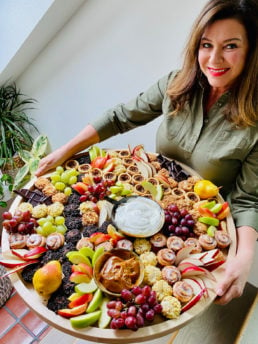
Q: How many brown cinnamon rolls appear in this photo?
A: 14